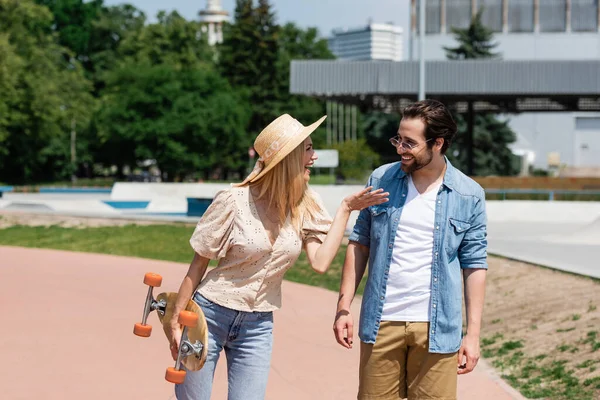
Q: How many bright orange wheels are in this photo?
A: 4